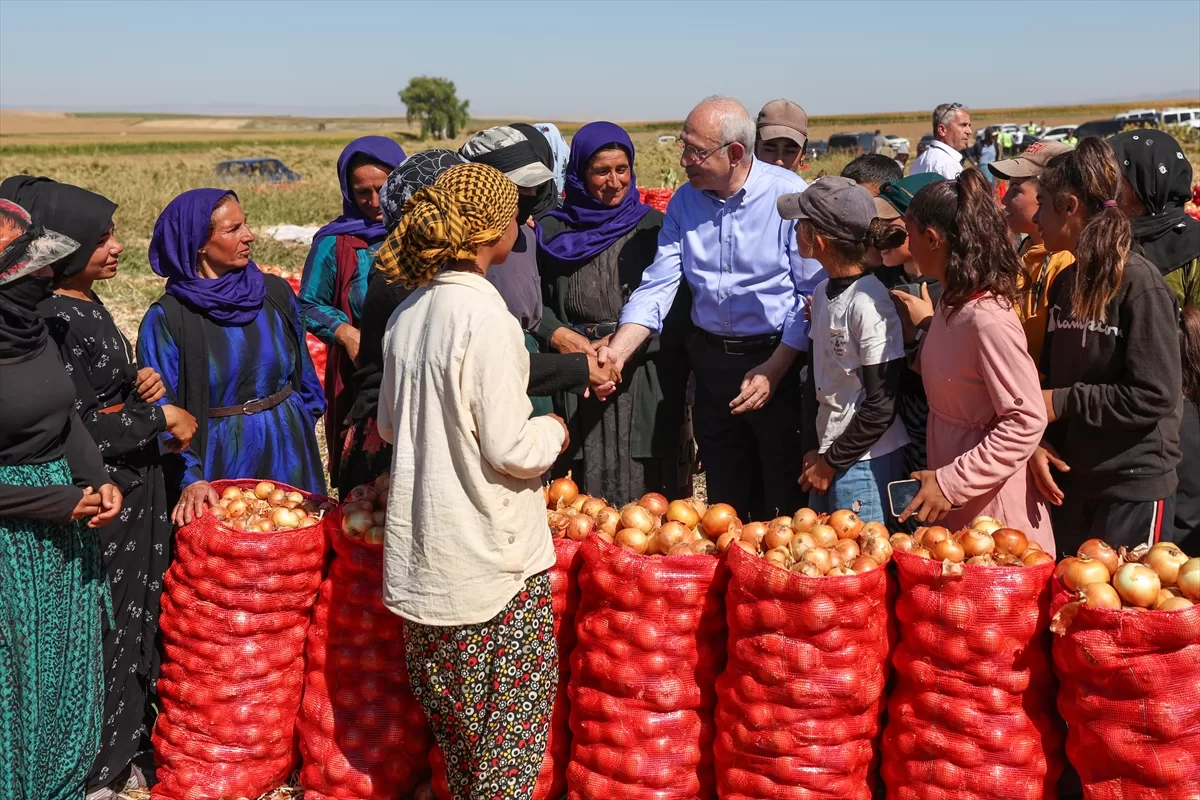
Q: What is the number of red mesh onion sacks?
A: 7